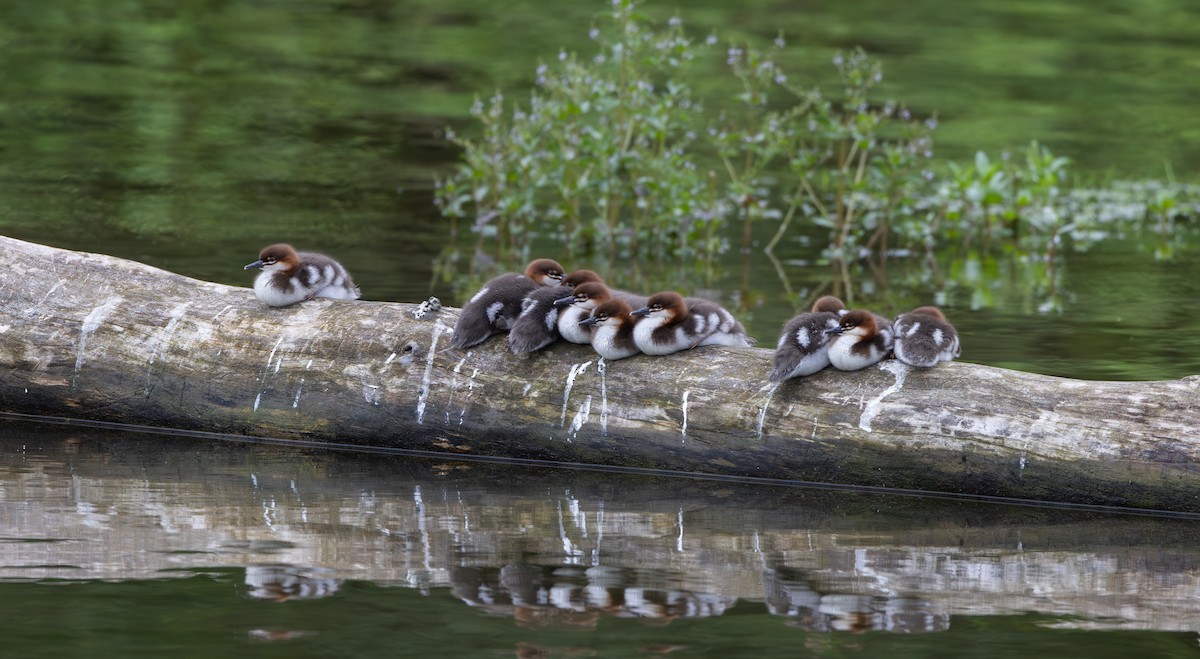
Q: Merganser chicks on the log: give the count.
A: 9